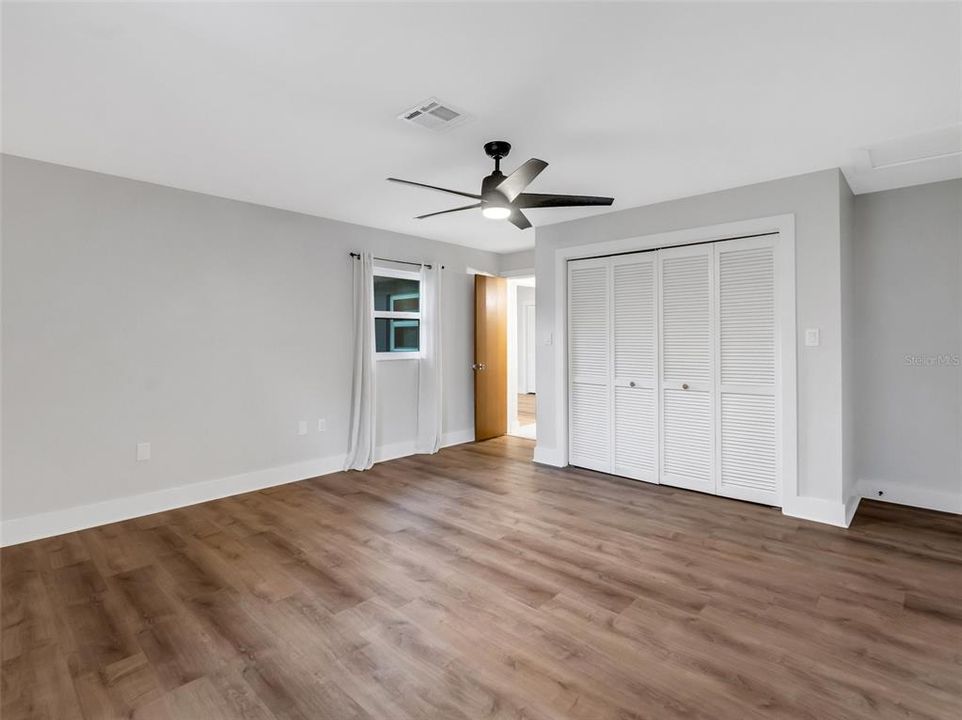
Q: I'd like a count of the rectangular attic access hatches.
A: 1